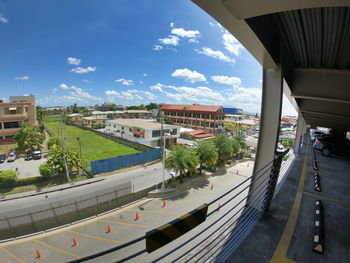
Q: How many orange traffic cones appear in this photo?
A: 9